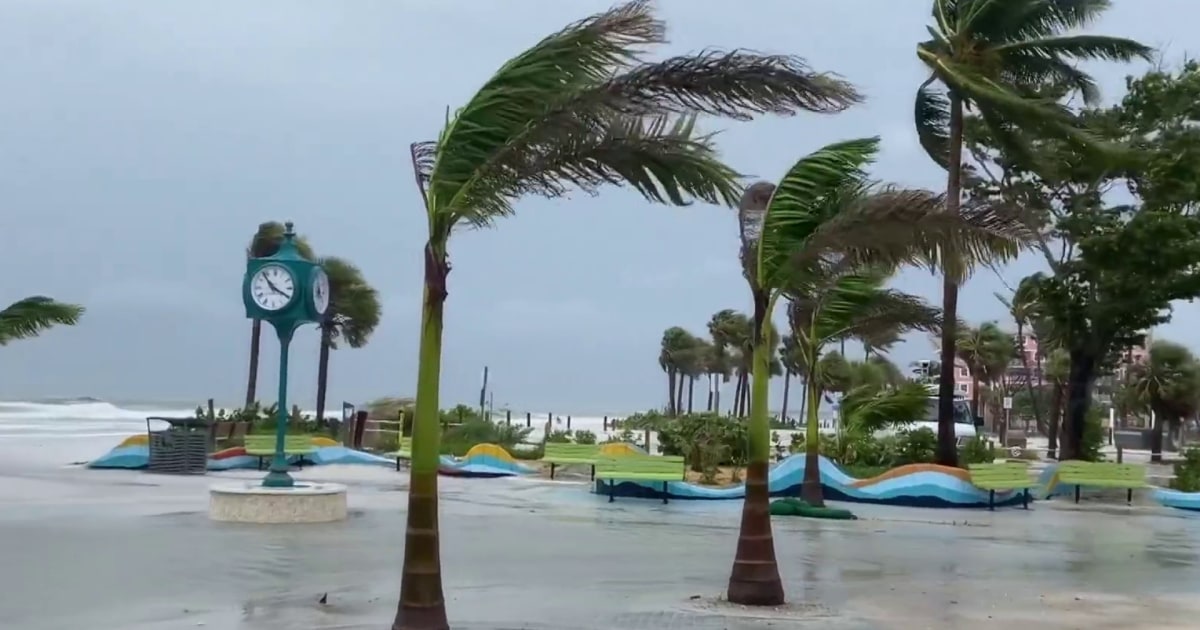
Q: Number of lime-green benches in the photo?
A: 6